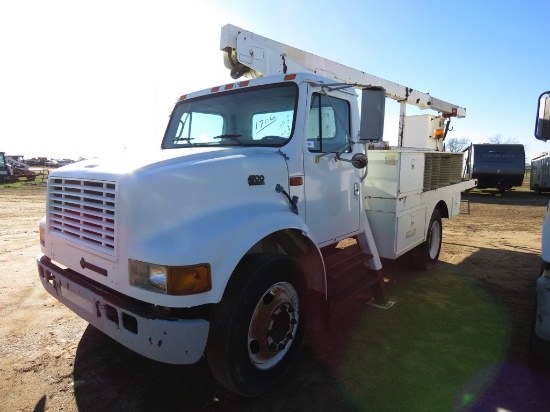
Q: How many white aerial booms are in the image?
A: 1